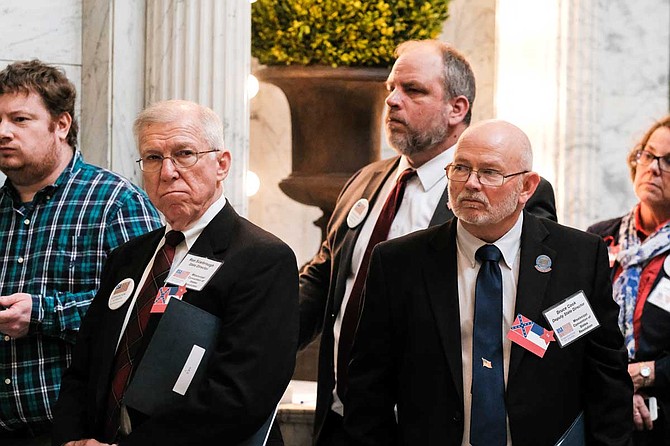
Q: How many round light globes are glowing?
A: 2